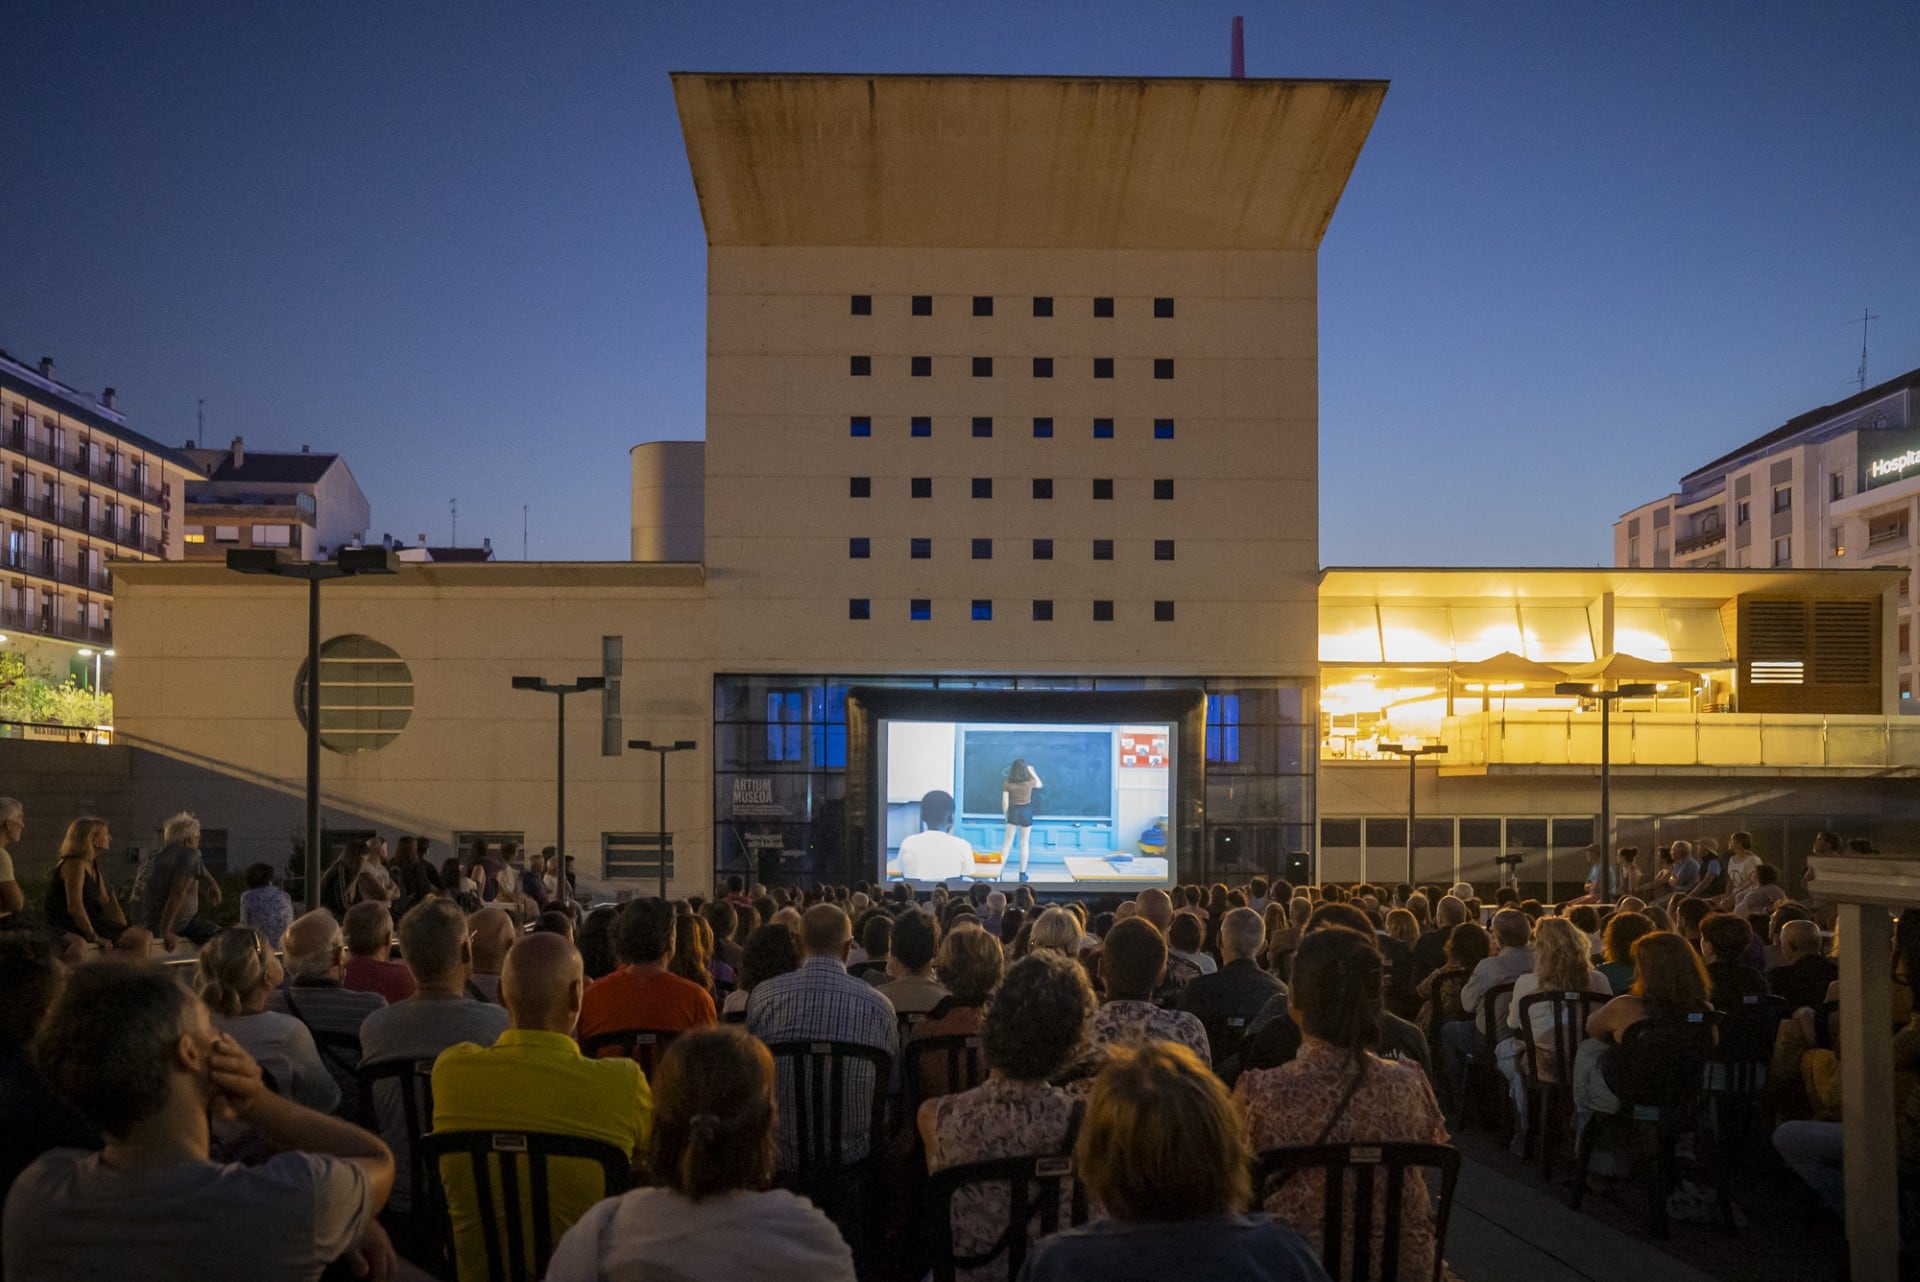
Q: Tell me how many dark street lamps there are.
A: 5